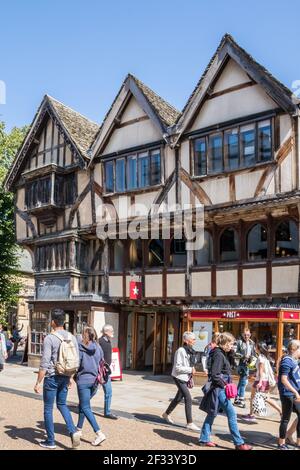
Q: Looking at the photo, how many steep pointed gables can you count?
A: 3